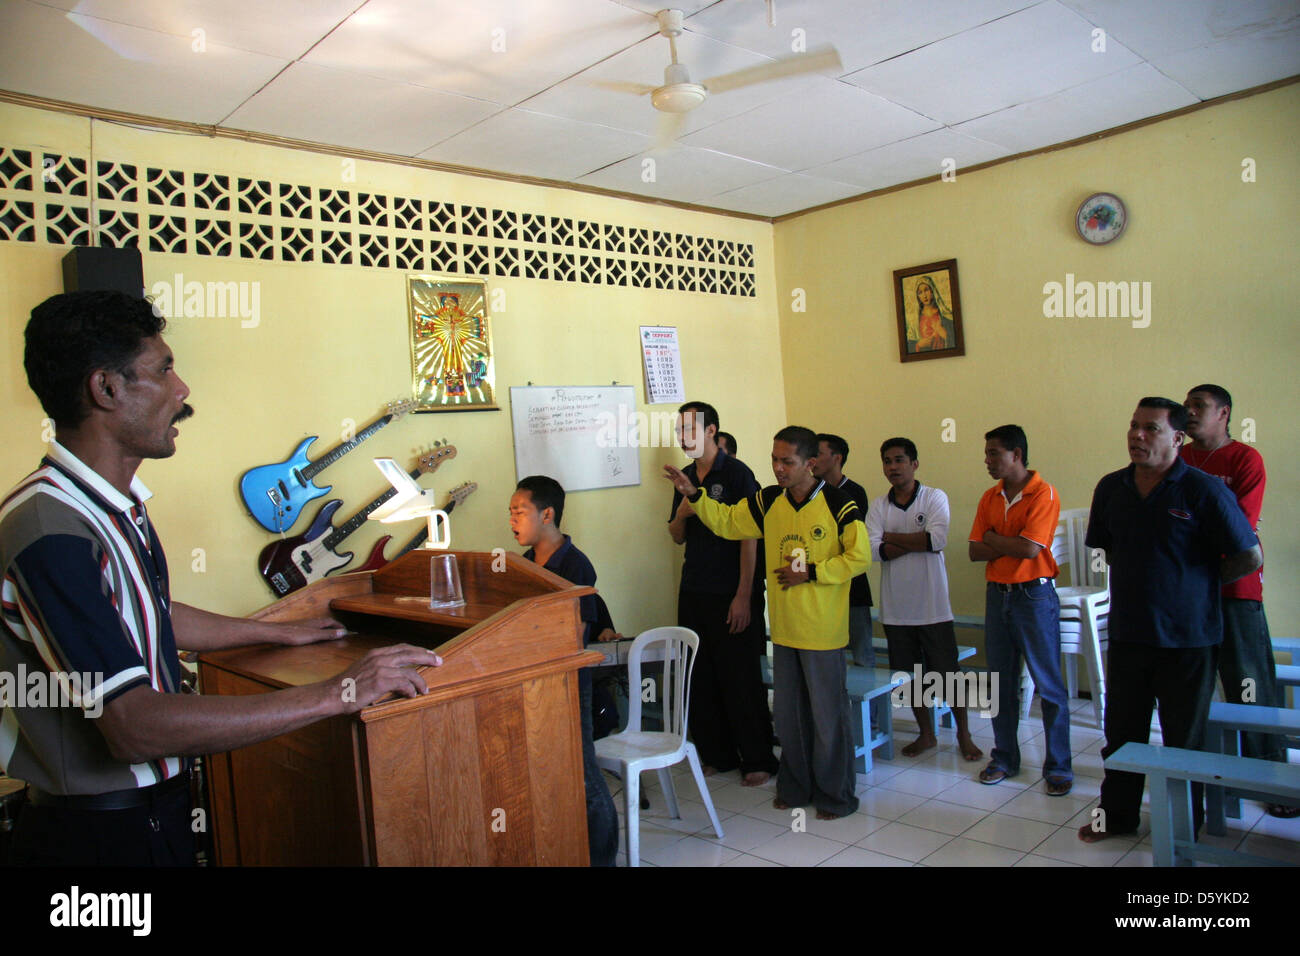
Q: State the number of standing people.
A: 10